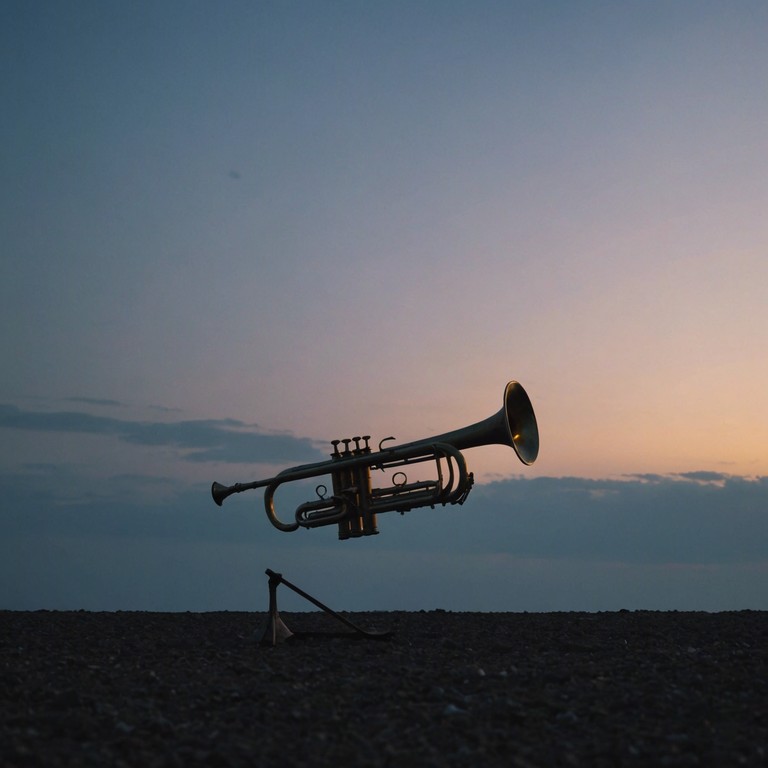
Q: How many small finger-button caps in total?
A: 4